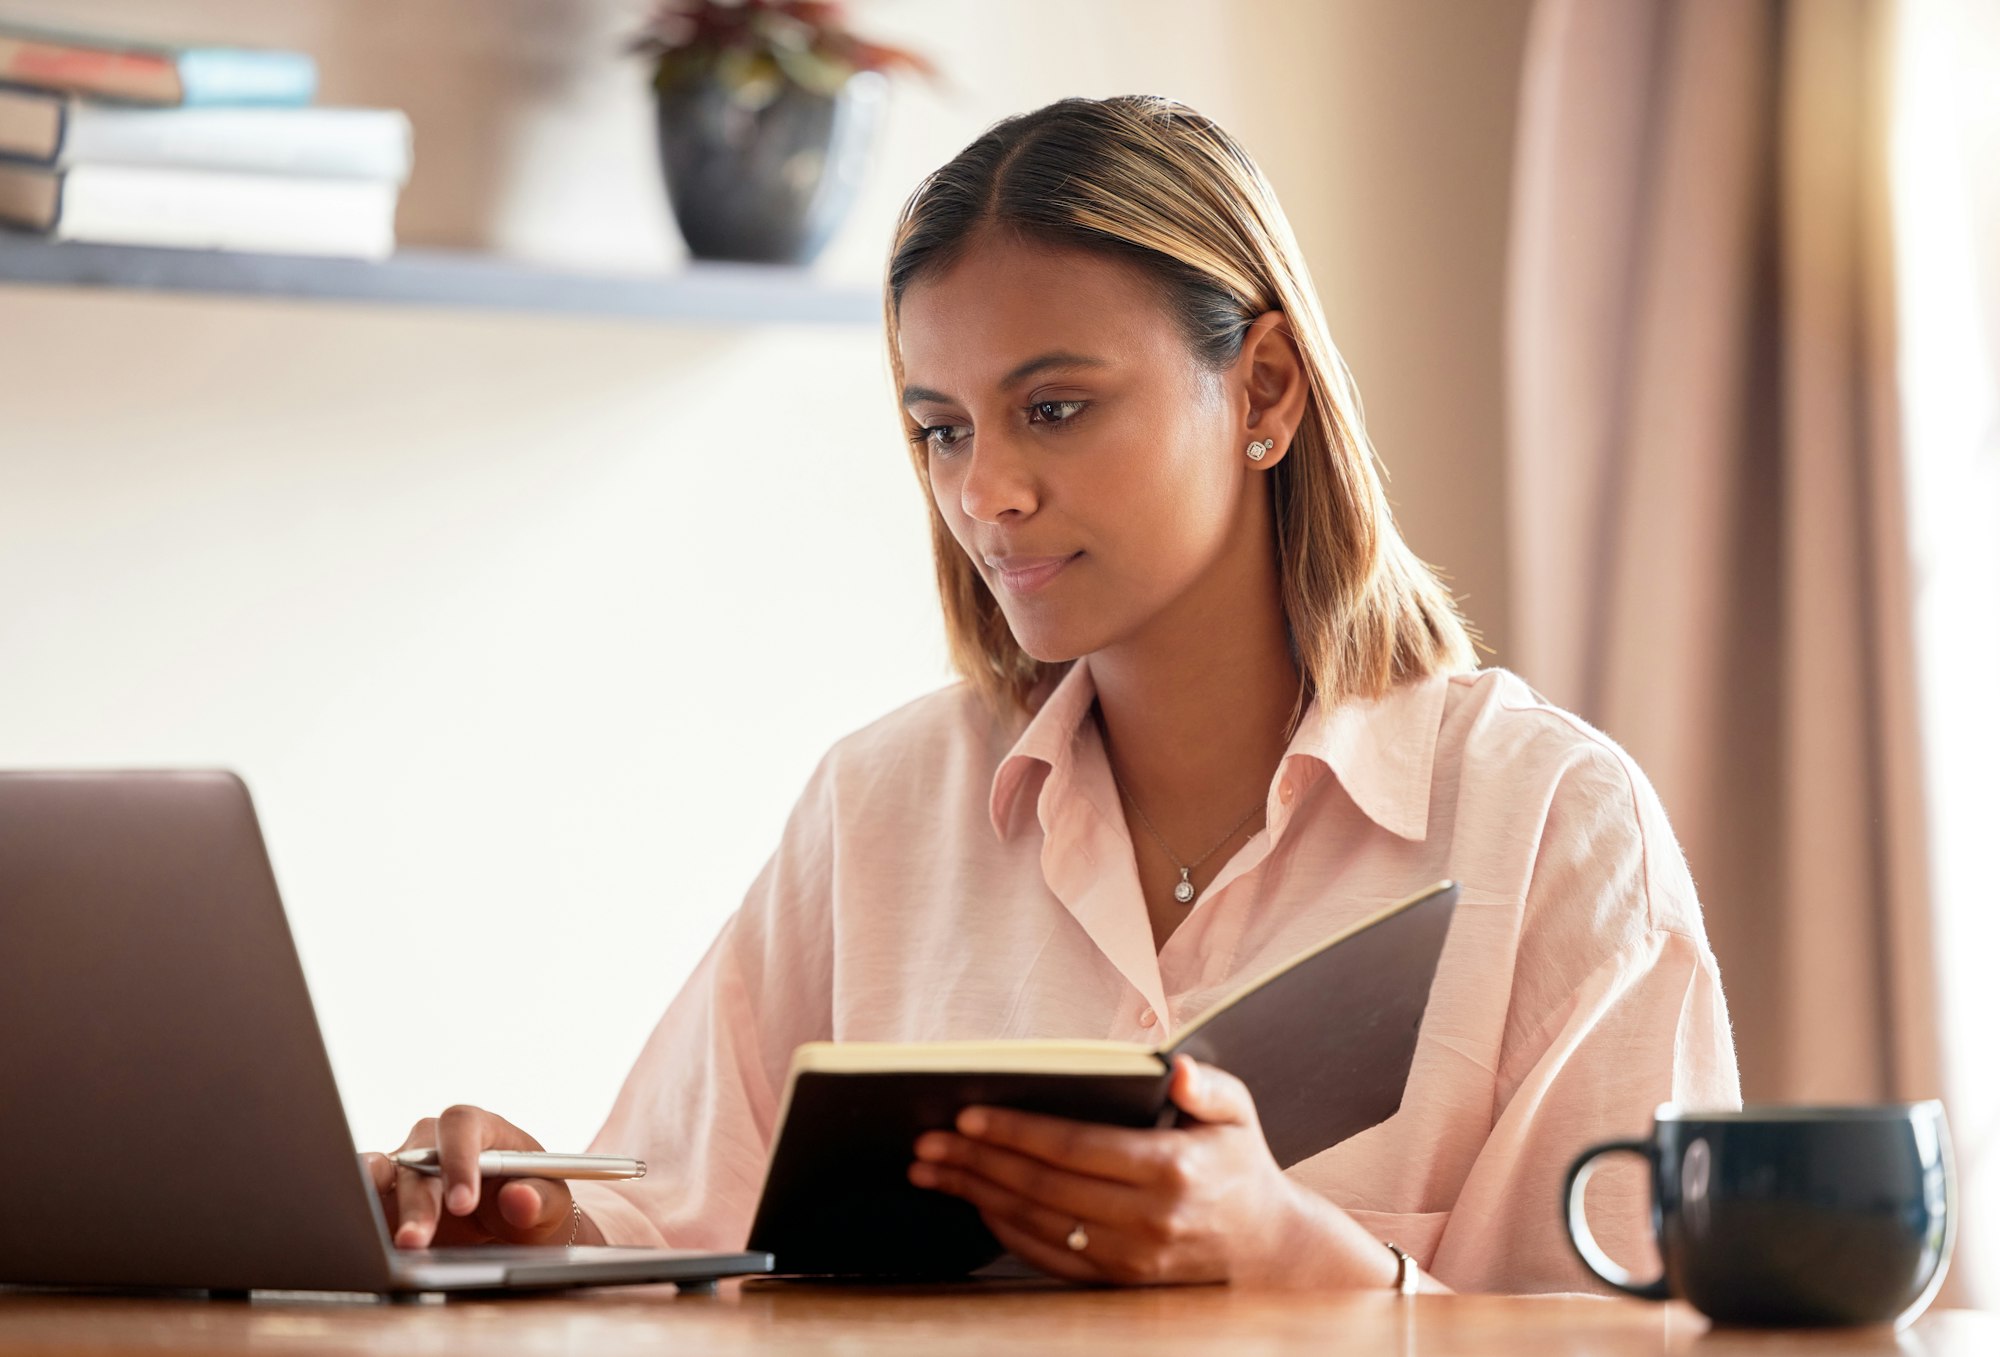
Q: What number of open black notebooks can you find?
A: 1